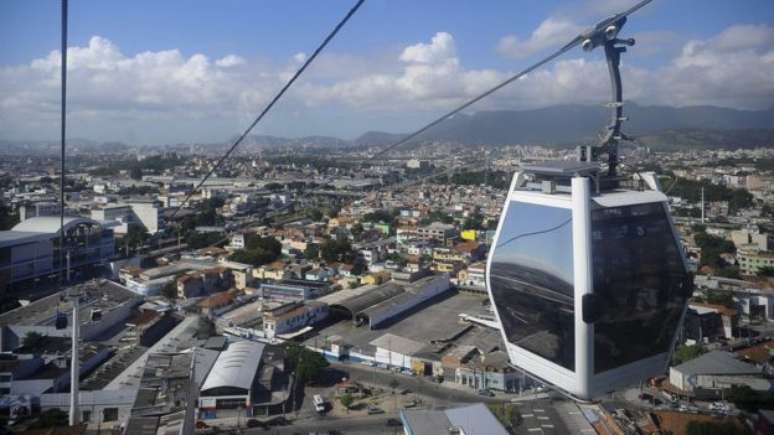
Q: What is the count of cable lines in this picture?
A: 3